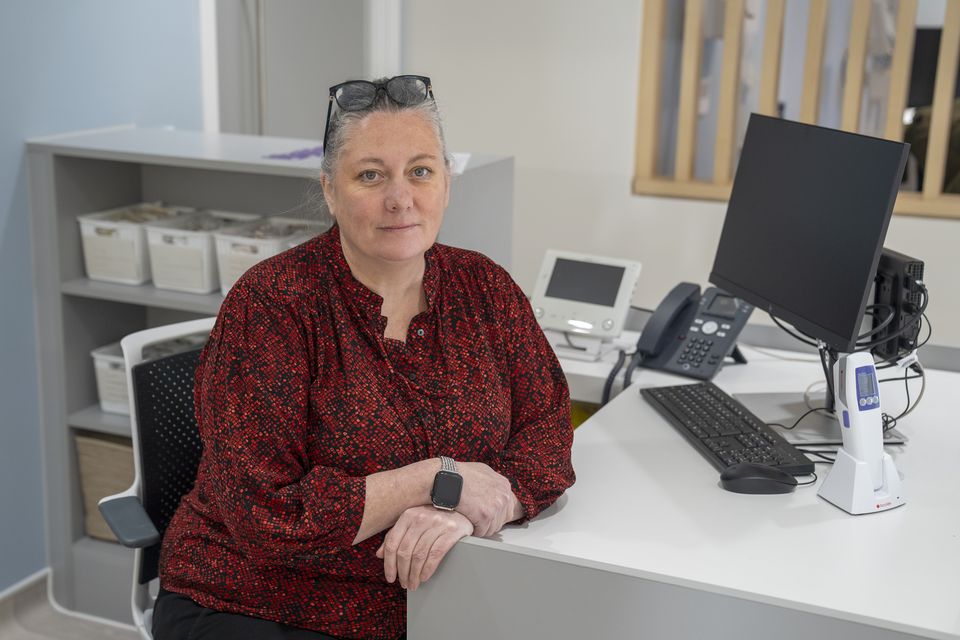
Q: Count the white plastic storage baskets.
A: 4